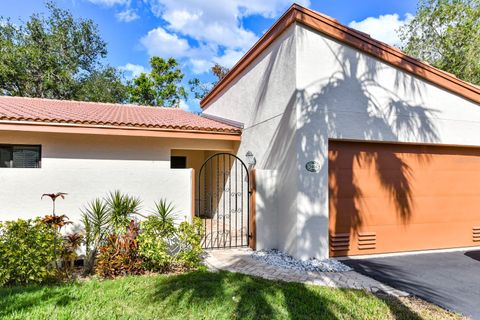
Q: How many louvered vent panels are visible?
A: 3